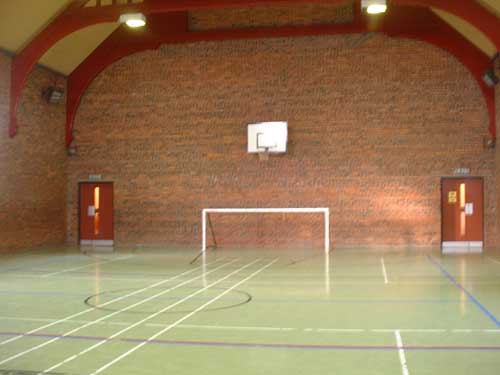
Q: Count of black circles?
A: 1